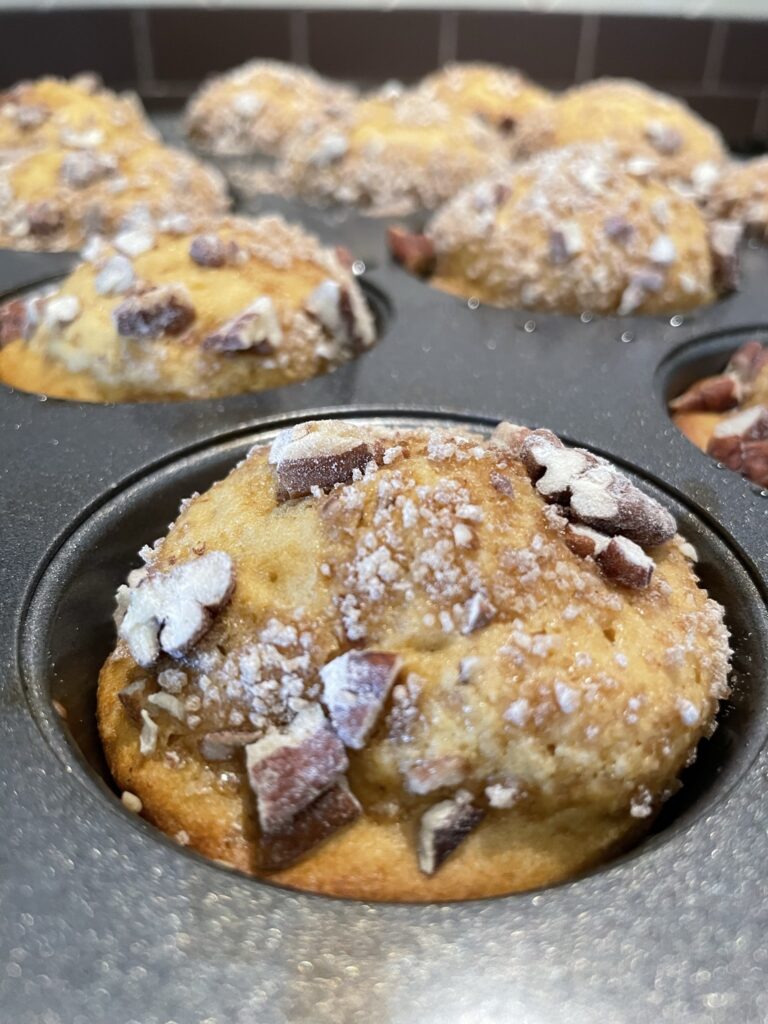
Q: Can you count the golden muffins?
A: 11